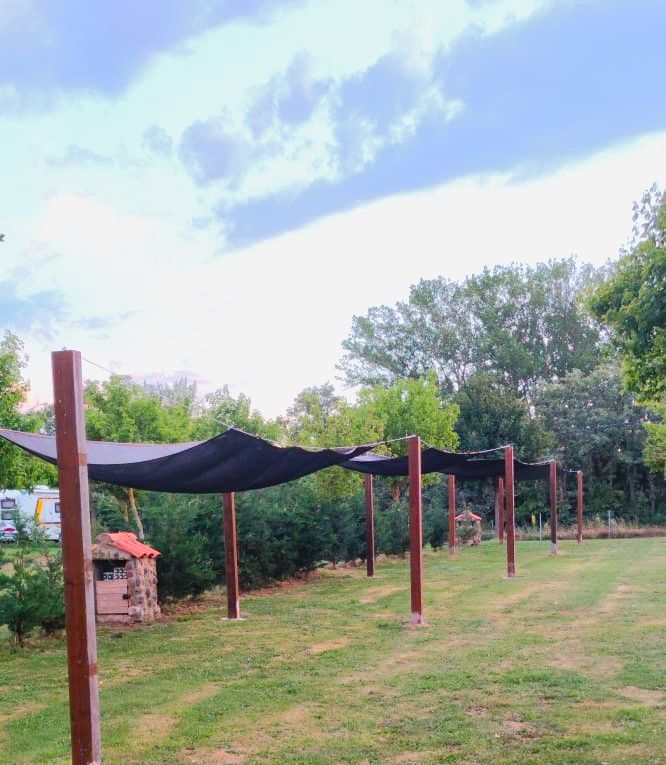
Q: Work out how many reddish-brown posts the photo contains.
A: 9